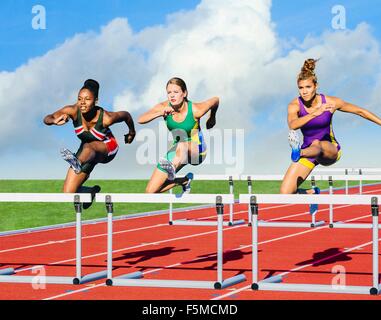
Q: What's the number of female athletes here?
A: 3